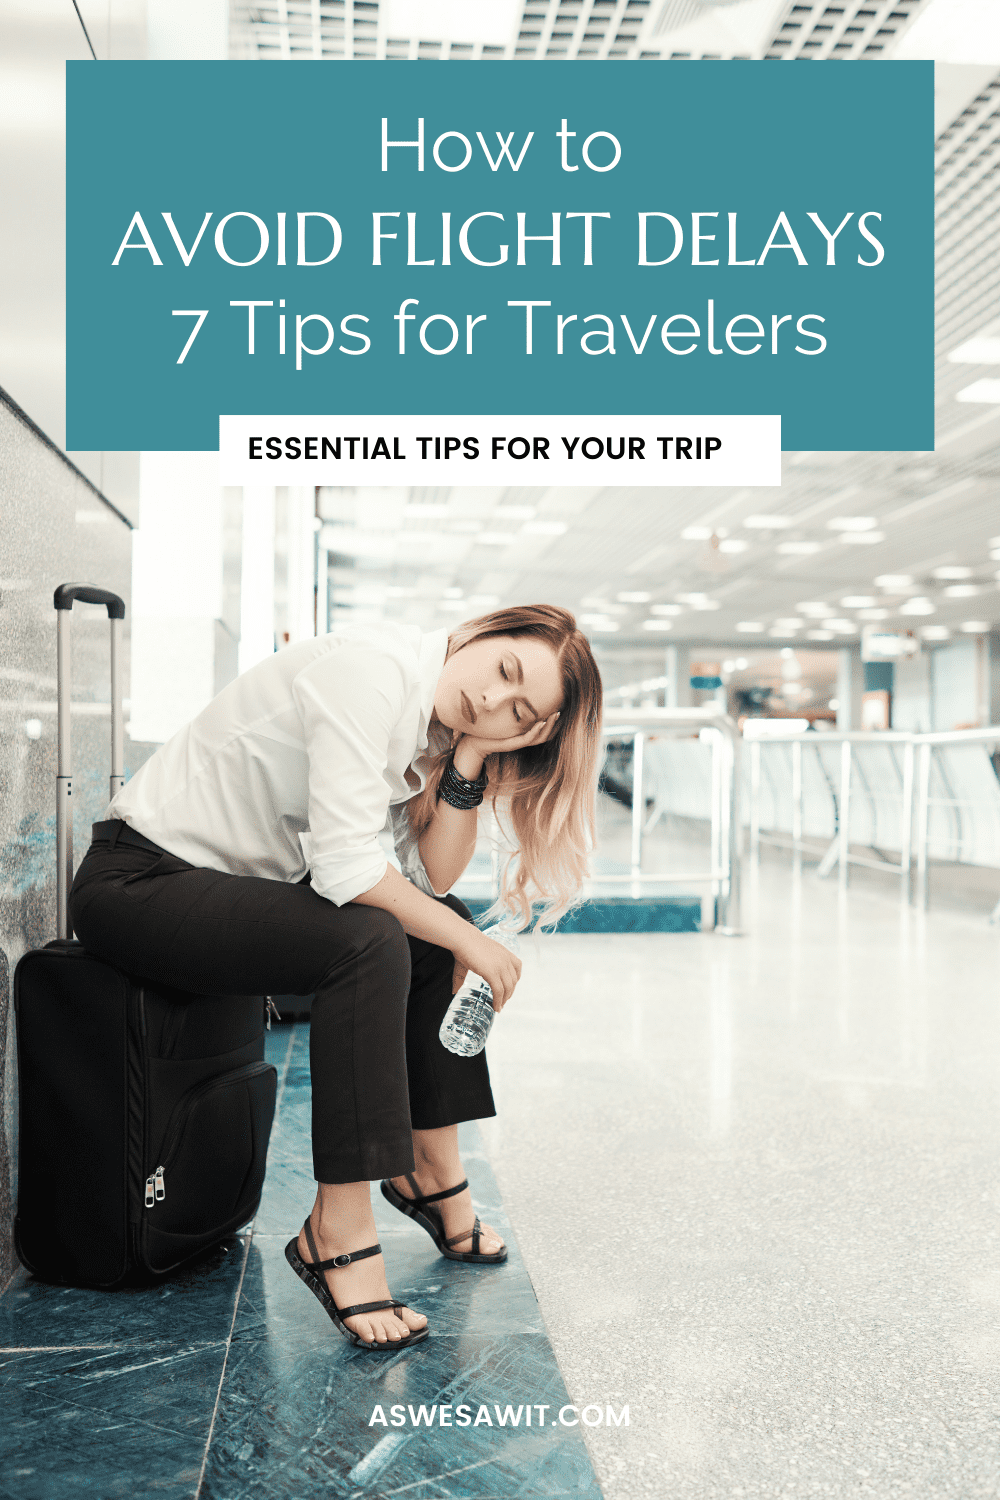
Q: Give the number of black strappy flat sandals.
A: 2